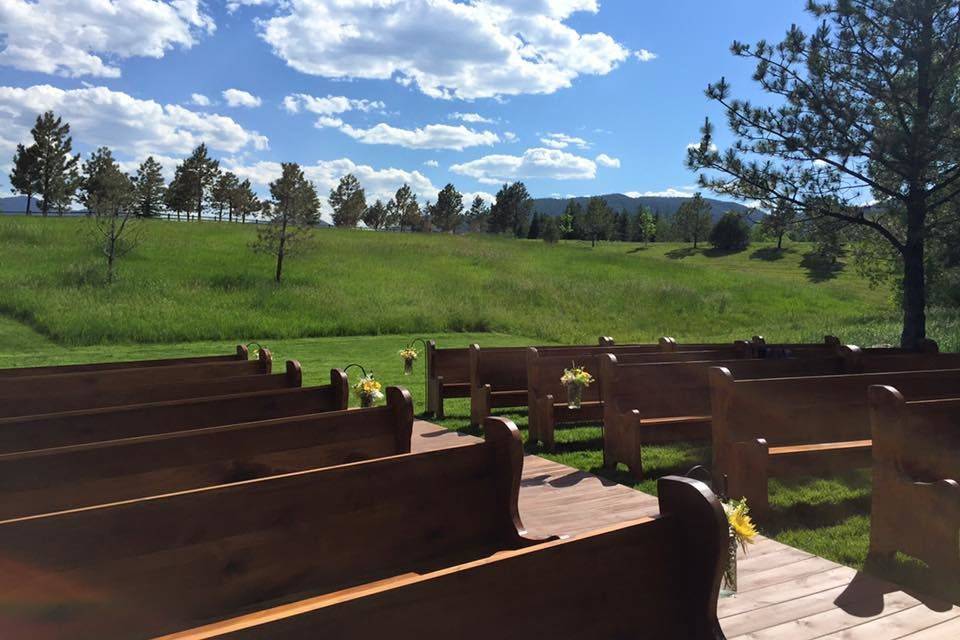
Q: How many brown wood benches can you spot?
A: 13